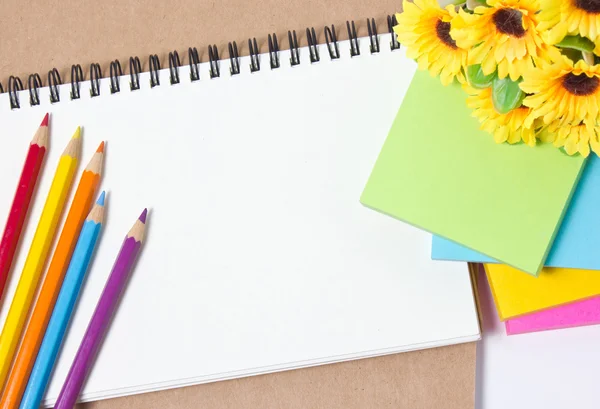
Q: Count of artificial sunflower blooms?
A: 6